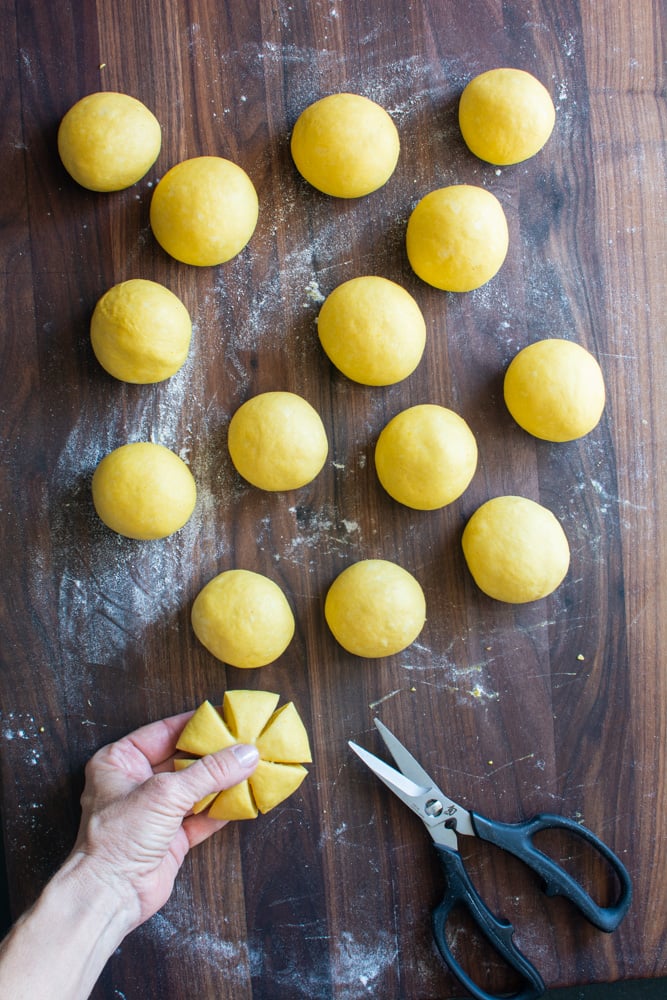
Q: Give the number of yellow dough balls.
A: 14